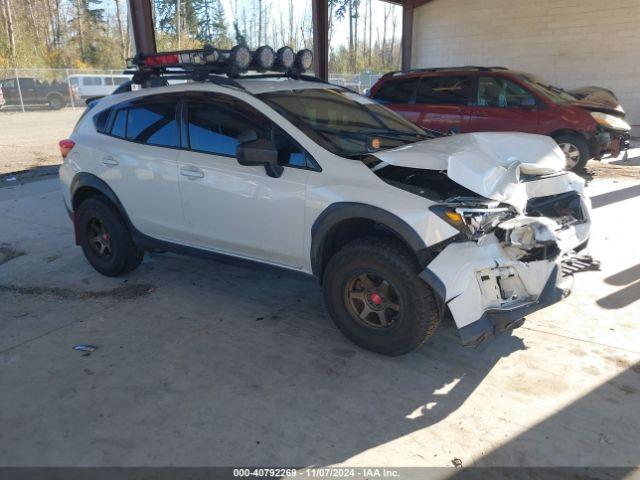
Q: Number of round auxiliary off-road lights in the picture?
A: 4